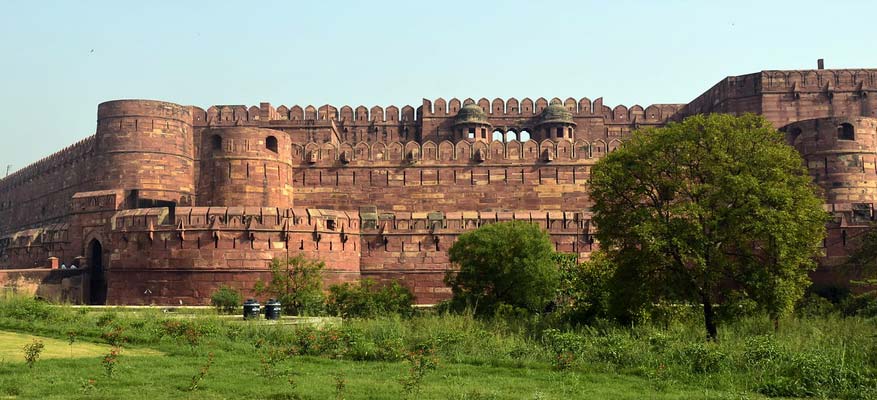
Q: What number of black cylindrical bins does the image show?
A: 2